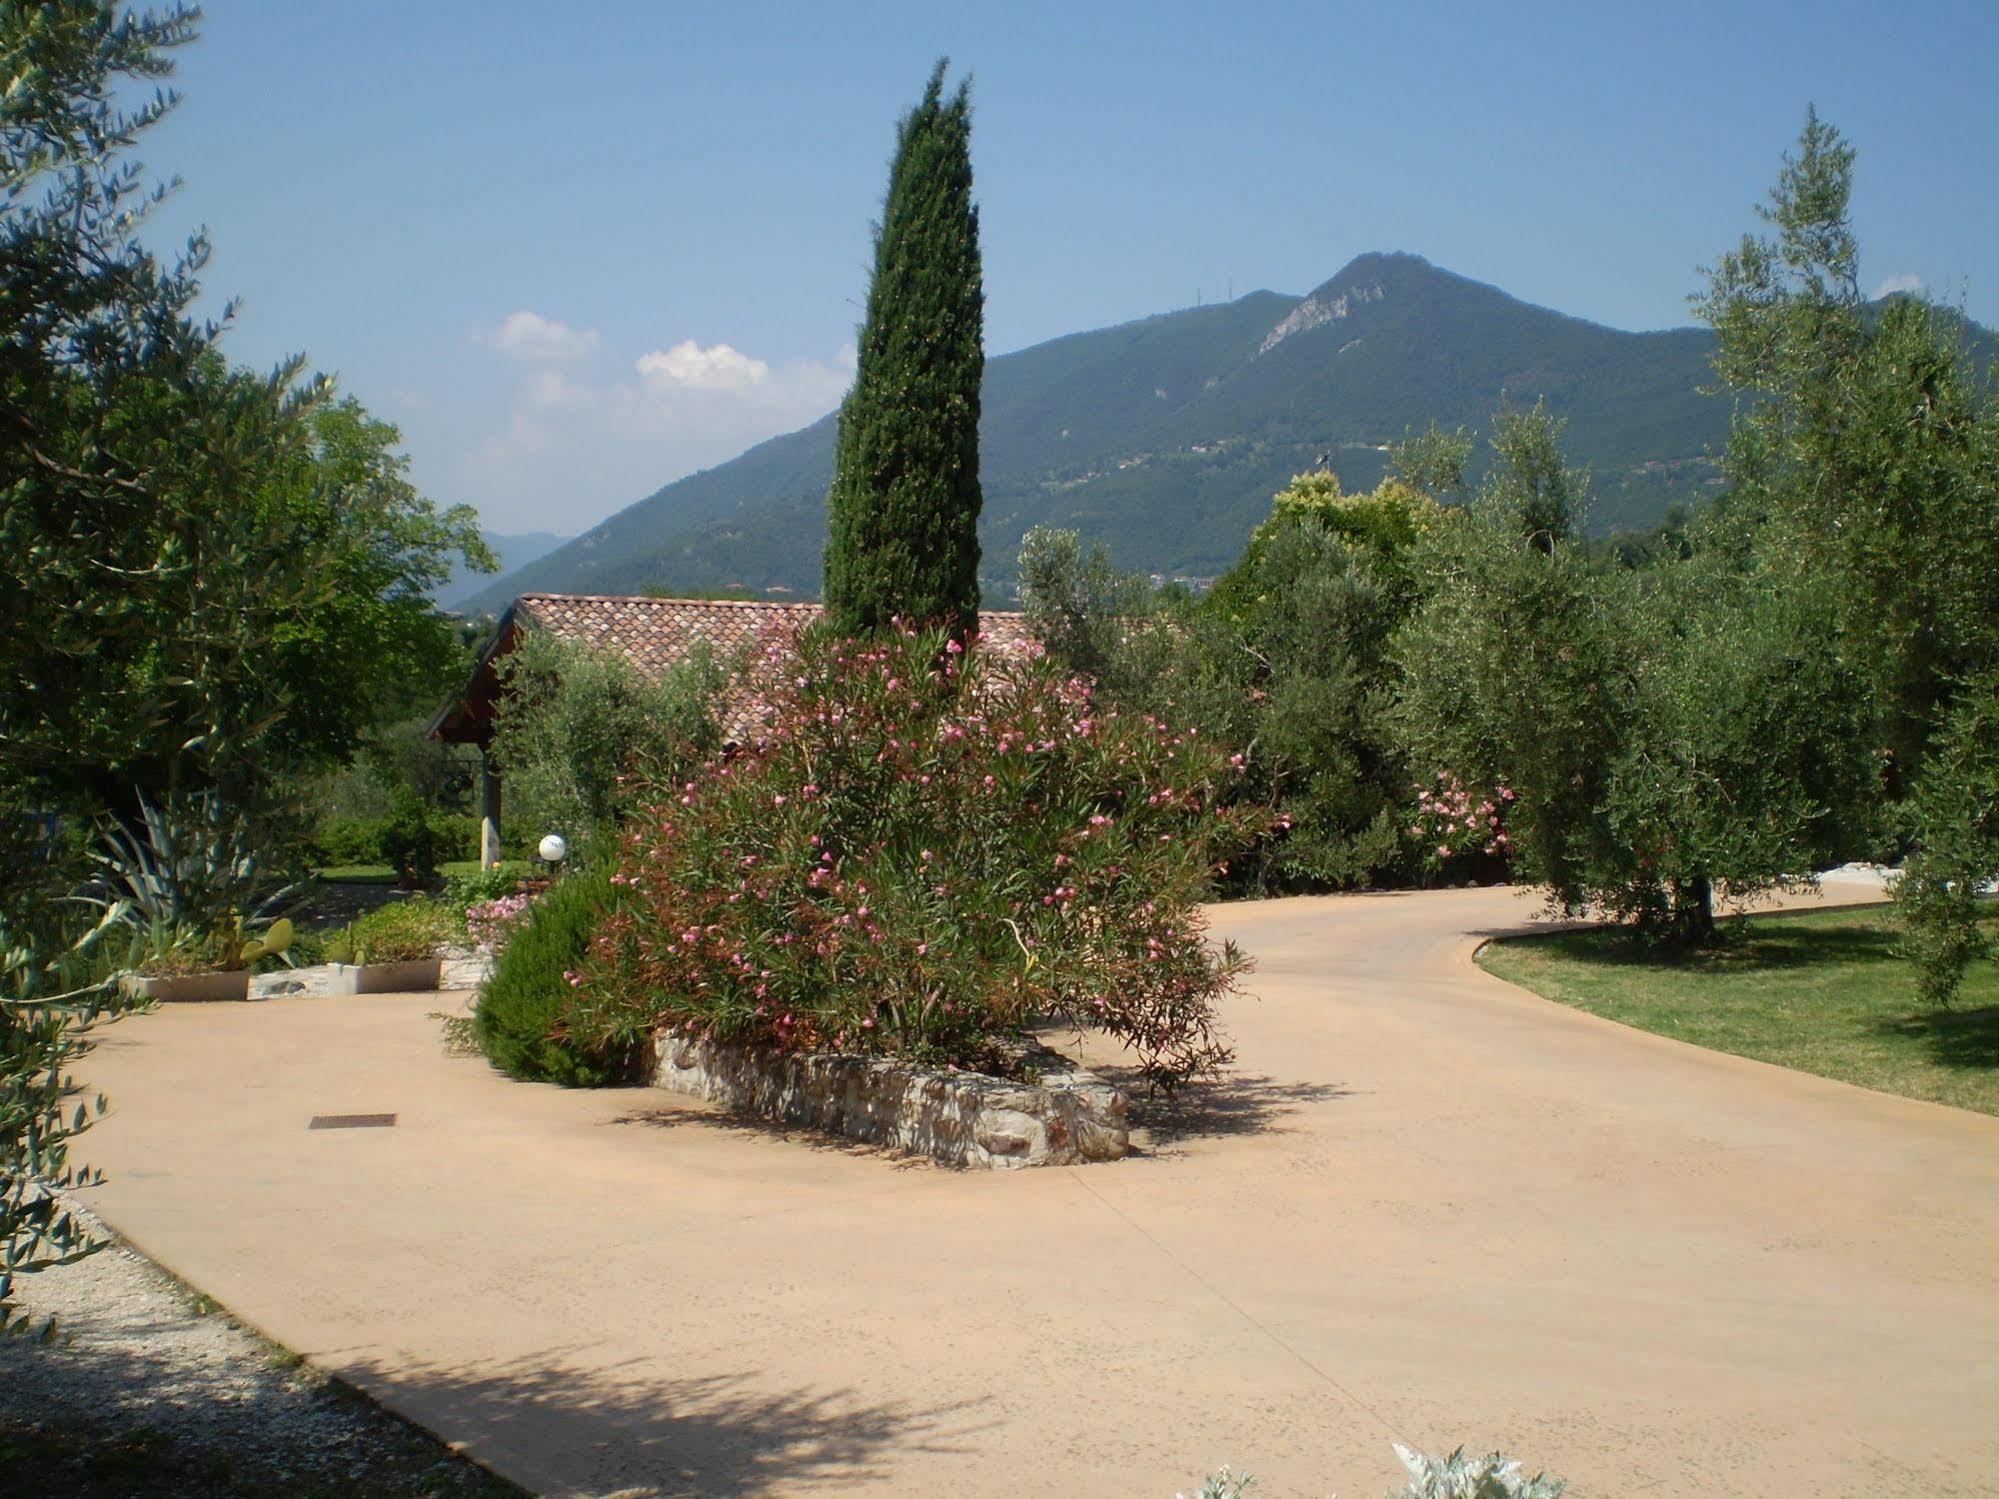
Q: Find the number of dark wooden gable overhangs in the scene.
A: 1